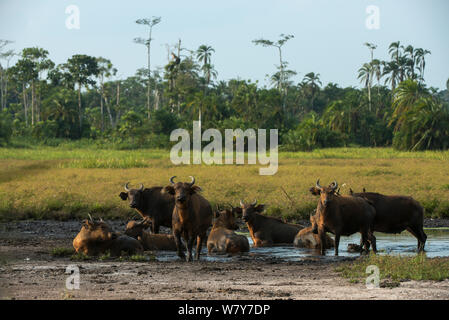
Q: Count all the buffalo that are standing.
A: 4